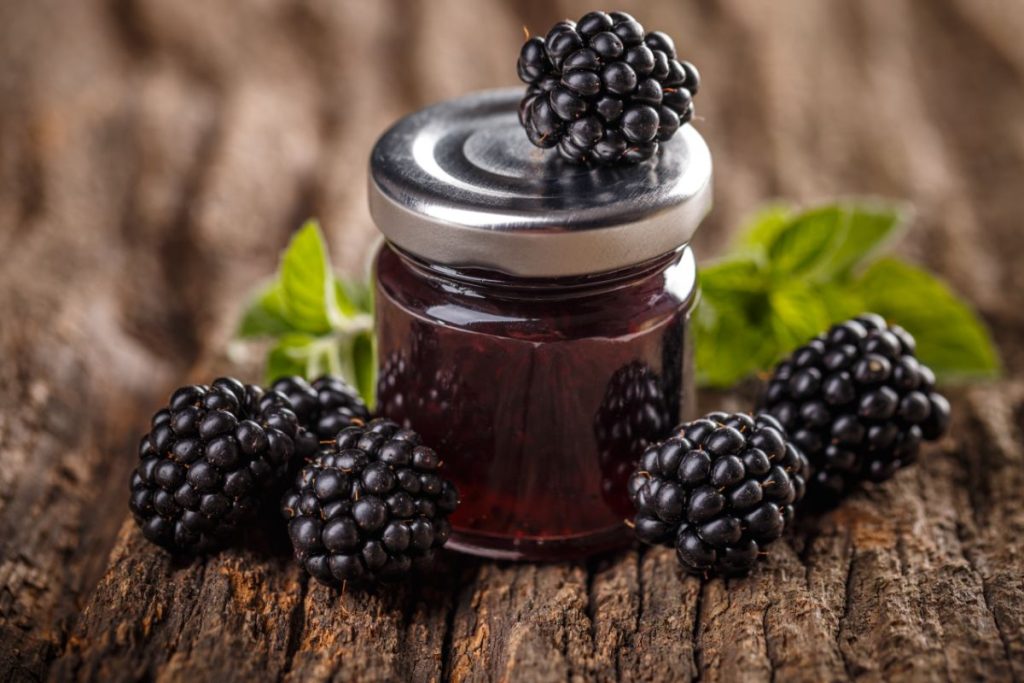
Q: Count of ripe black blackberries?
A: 6